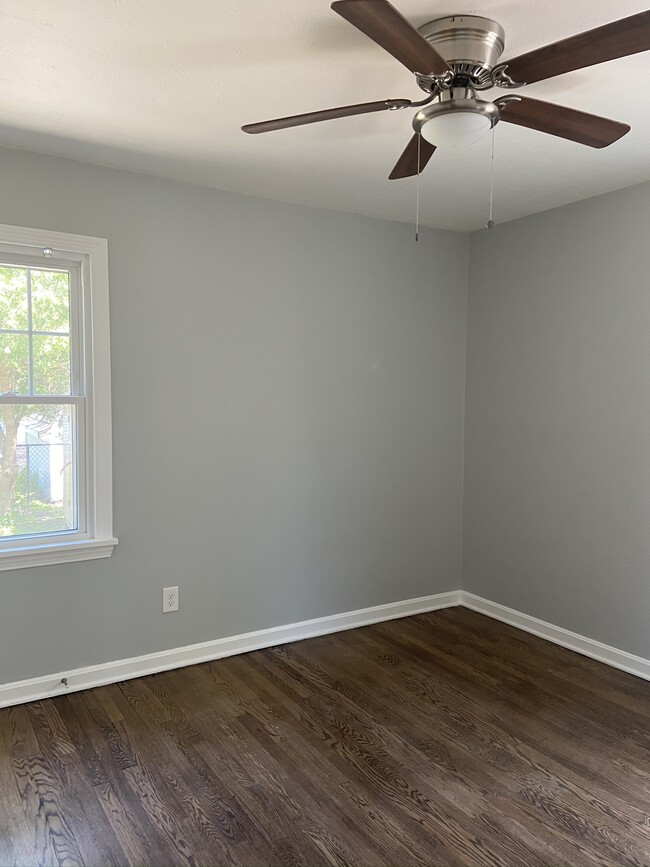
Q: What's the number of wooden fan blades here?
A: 5